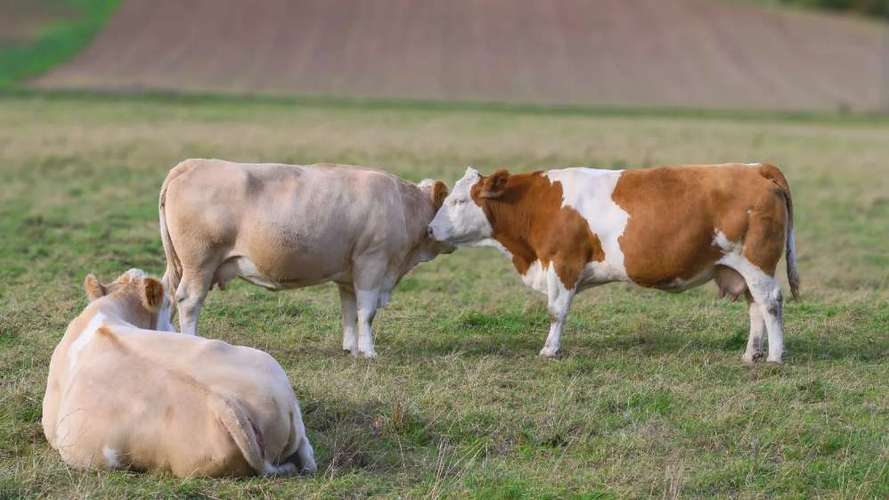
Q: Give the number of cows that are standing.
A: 2